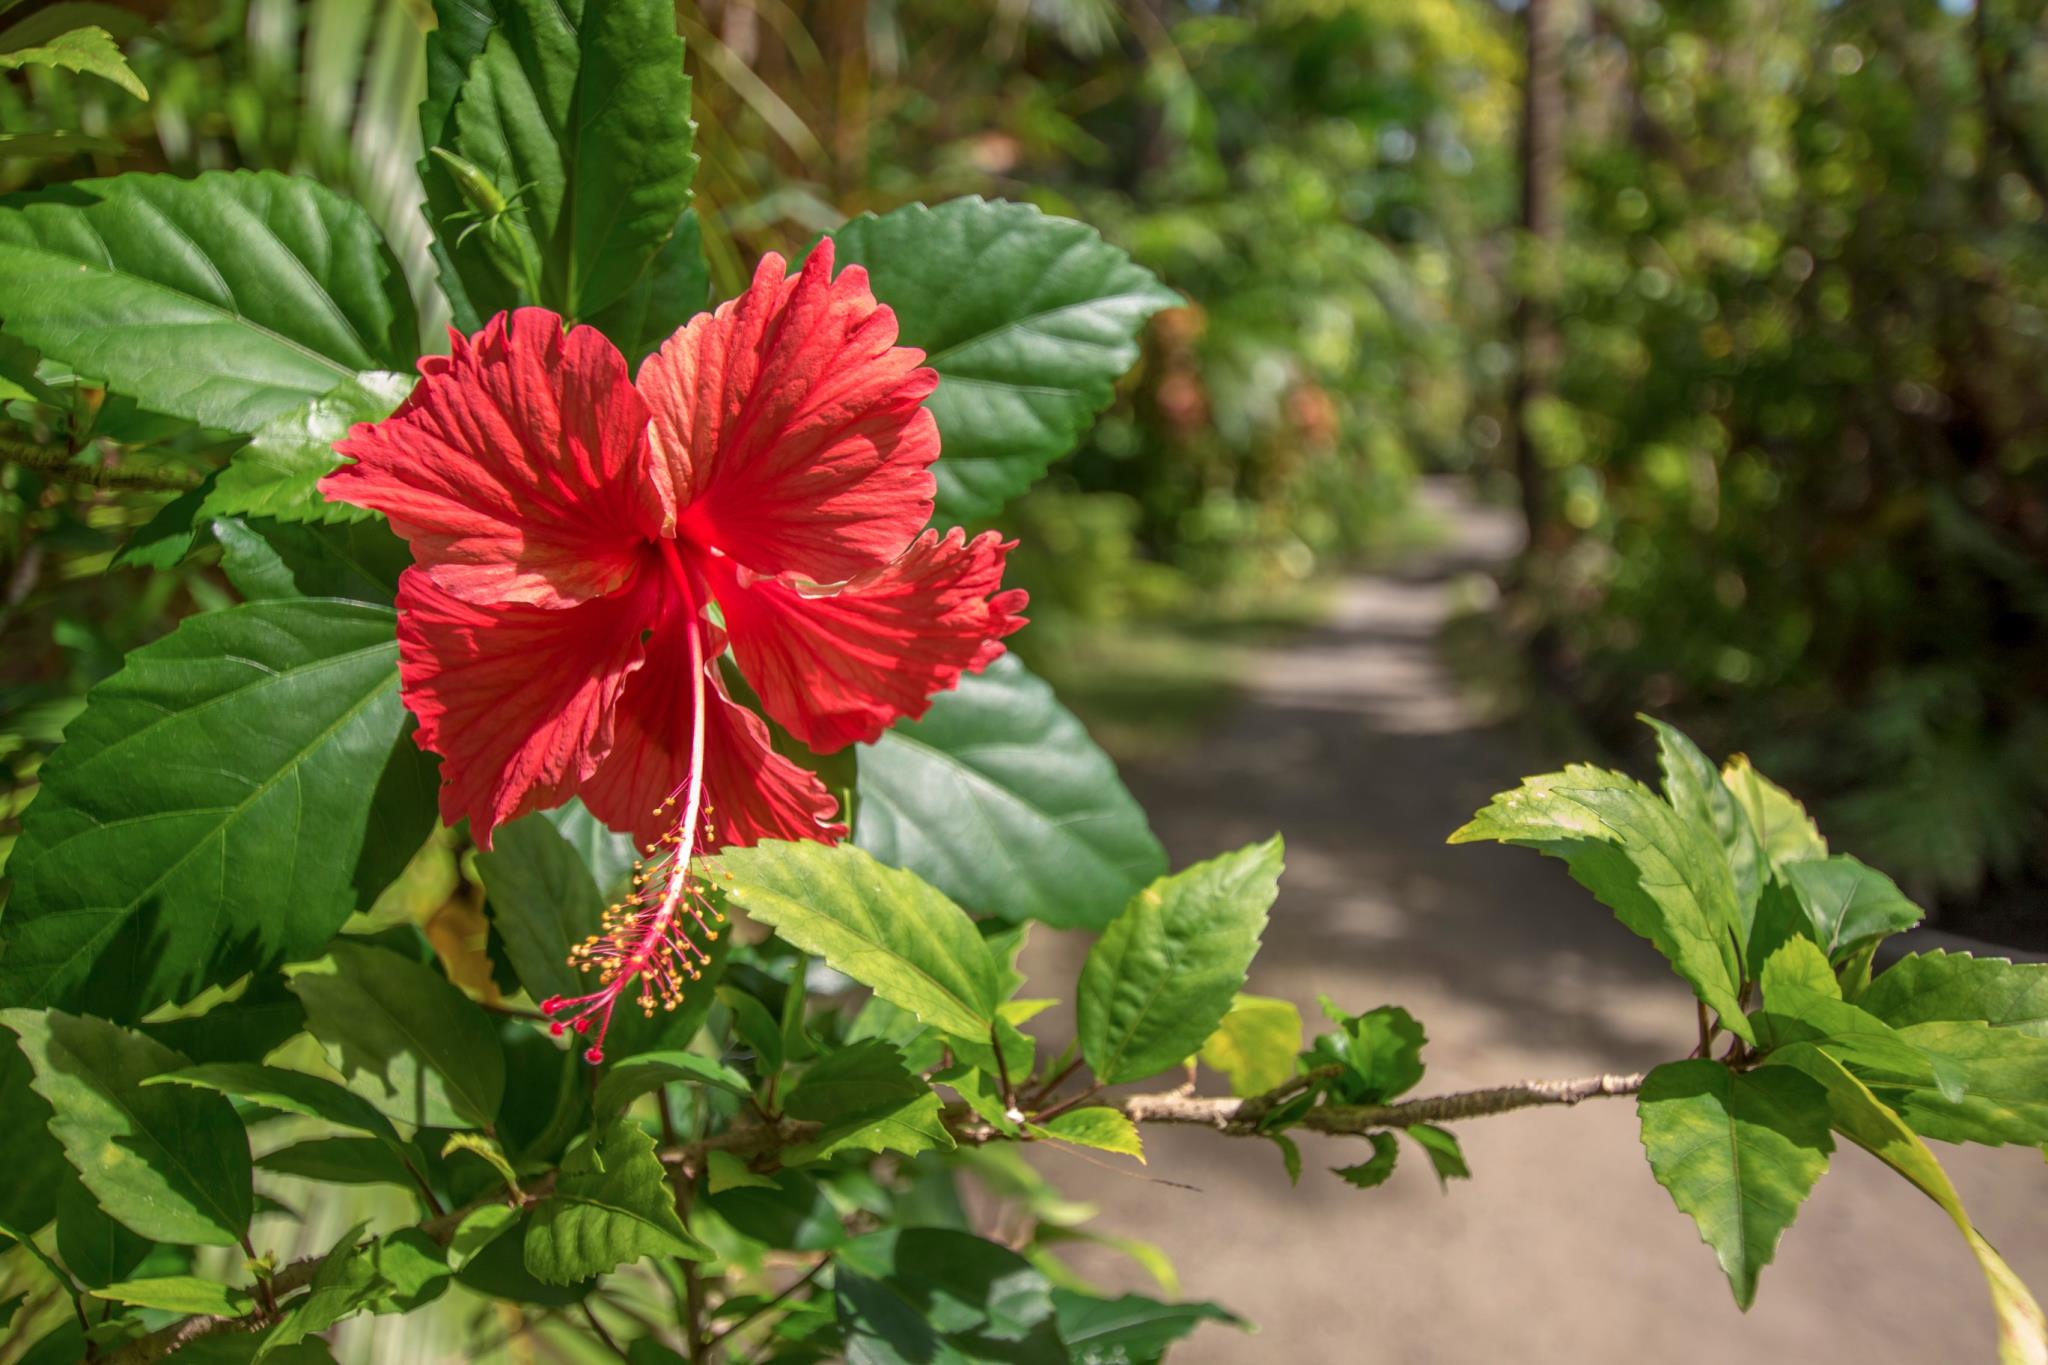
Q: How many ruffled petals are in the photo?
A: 5